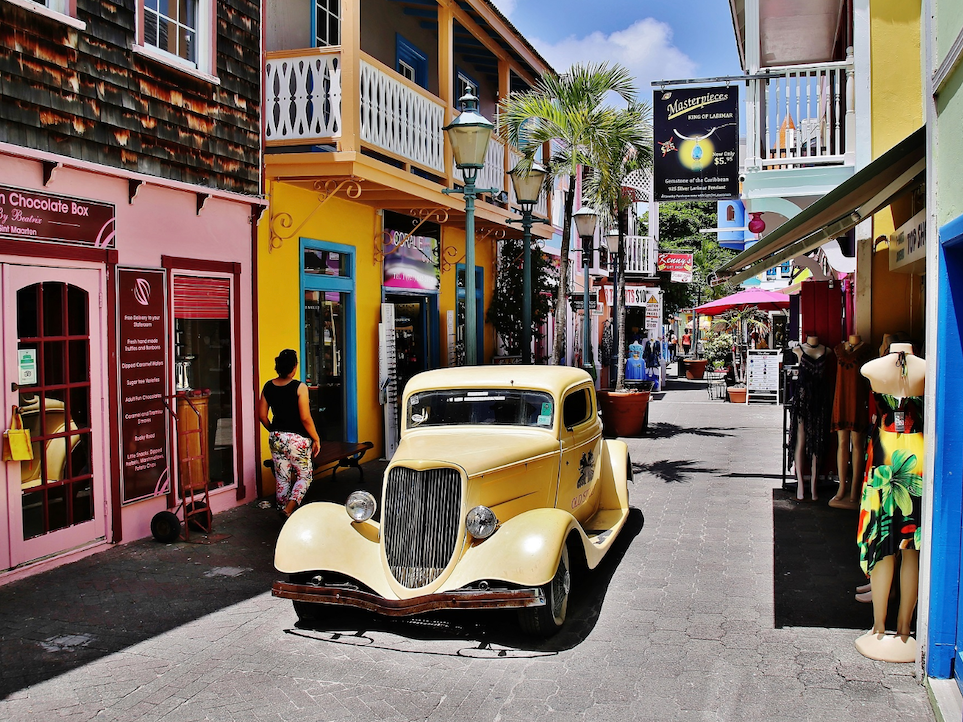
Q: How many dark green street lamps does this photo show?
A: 4